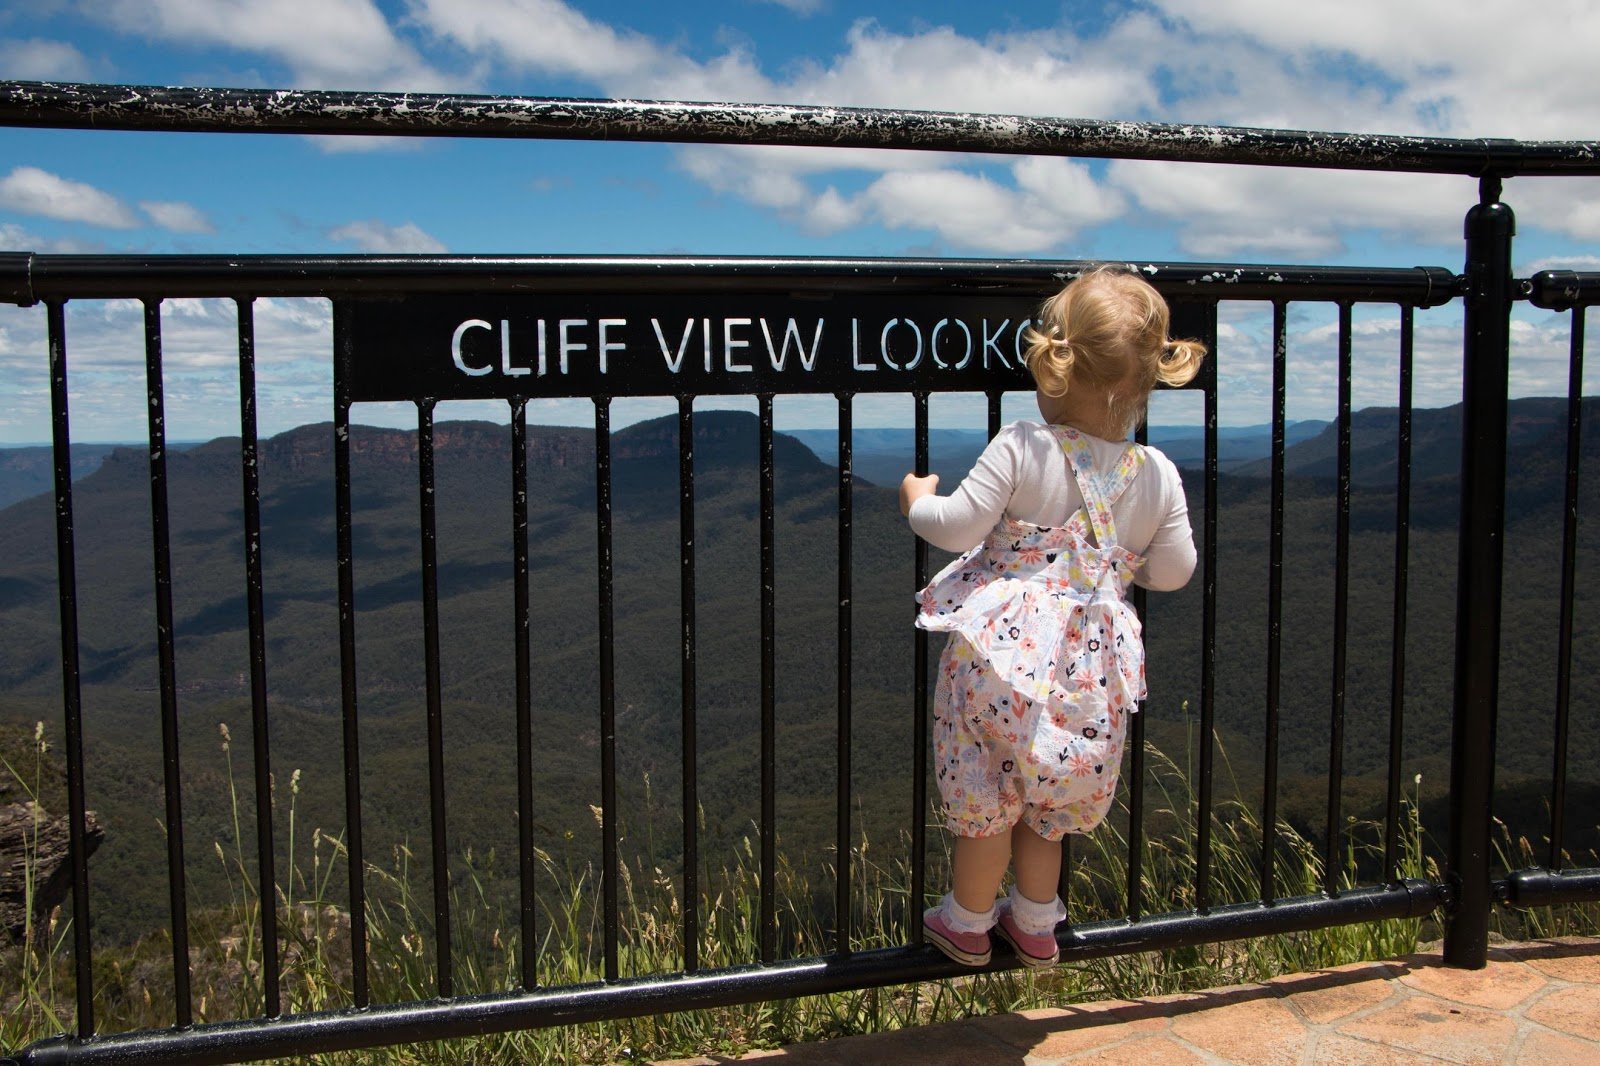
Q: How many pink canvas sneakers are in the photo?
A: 2